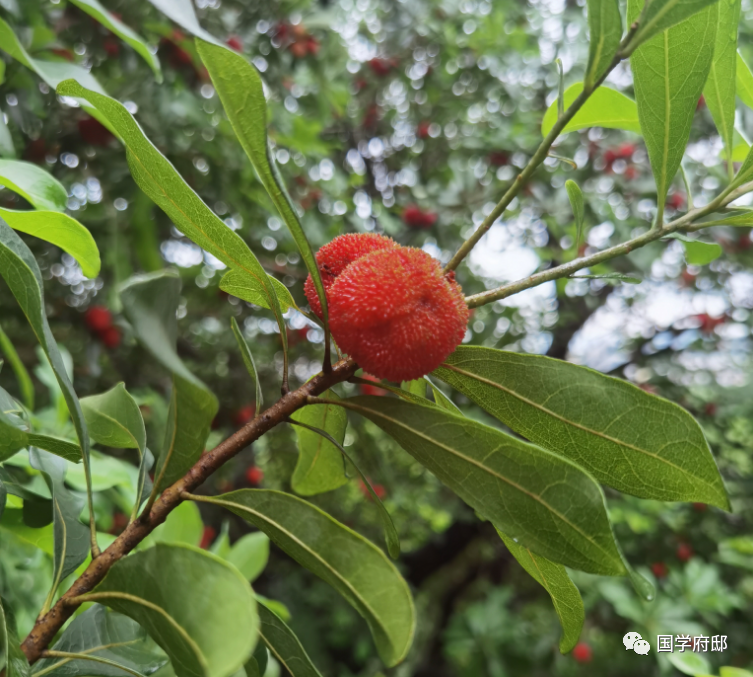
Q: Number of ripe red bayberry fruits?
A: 2